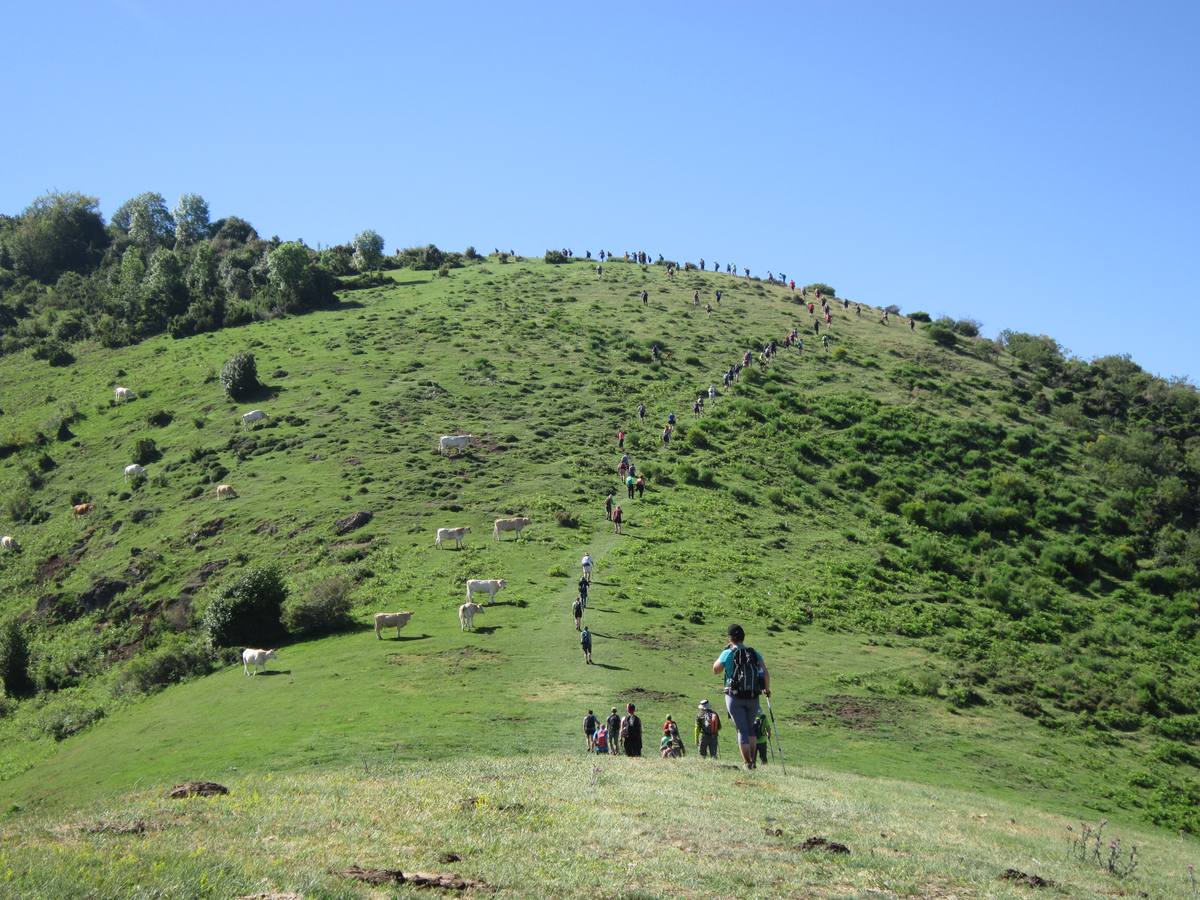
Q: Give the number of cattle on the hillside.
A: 13